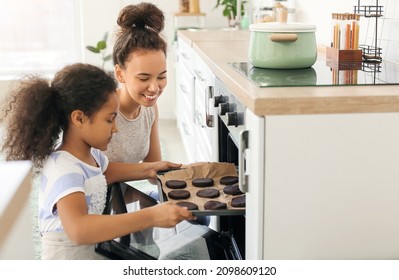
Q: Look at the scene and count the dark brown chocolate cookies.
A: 9